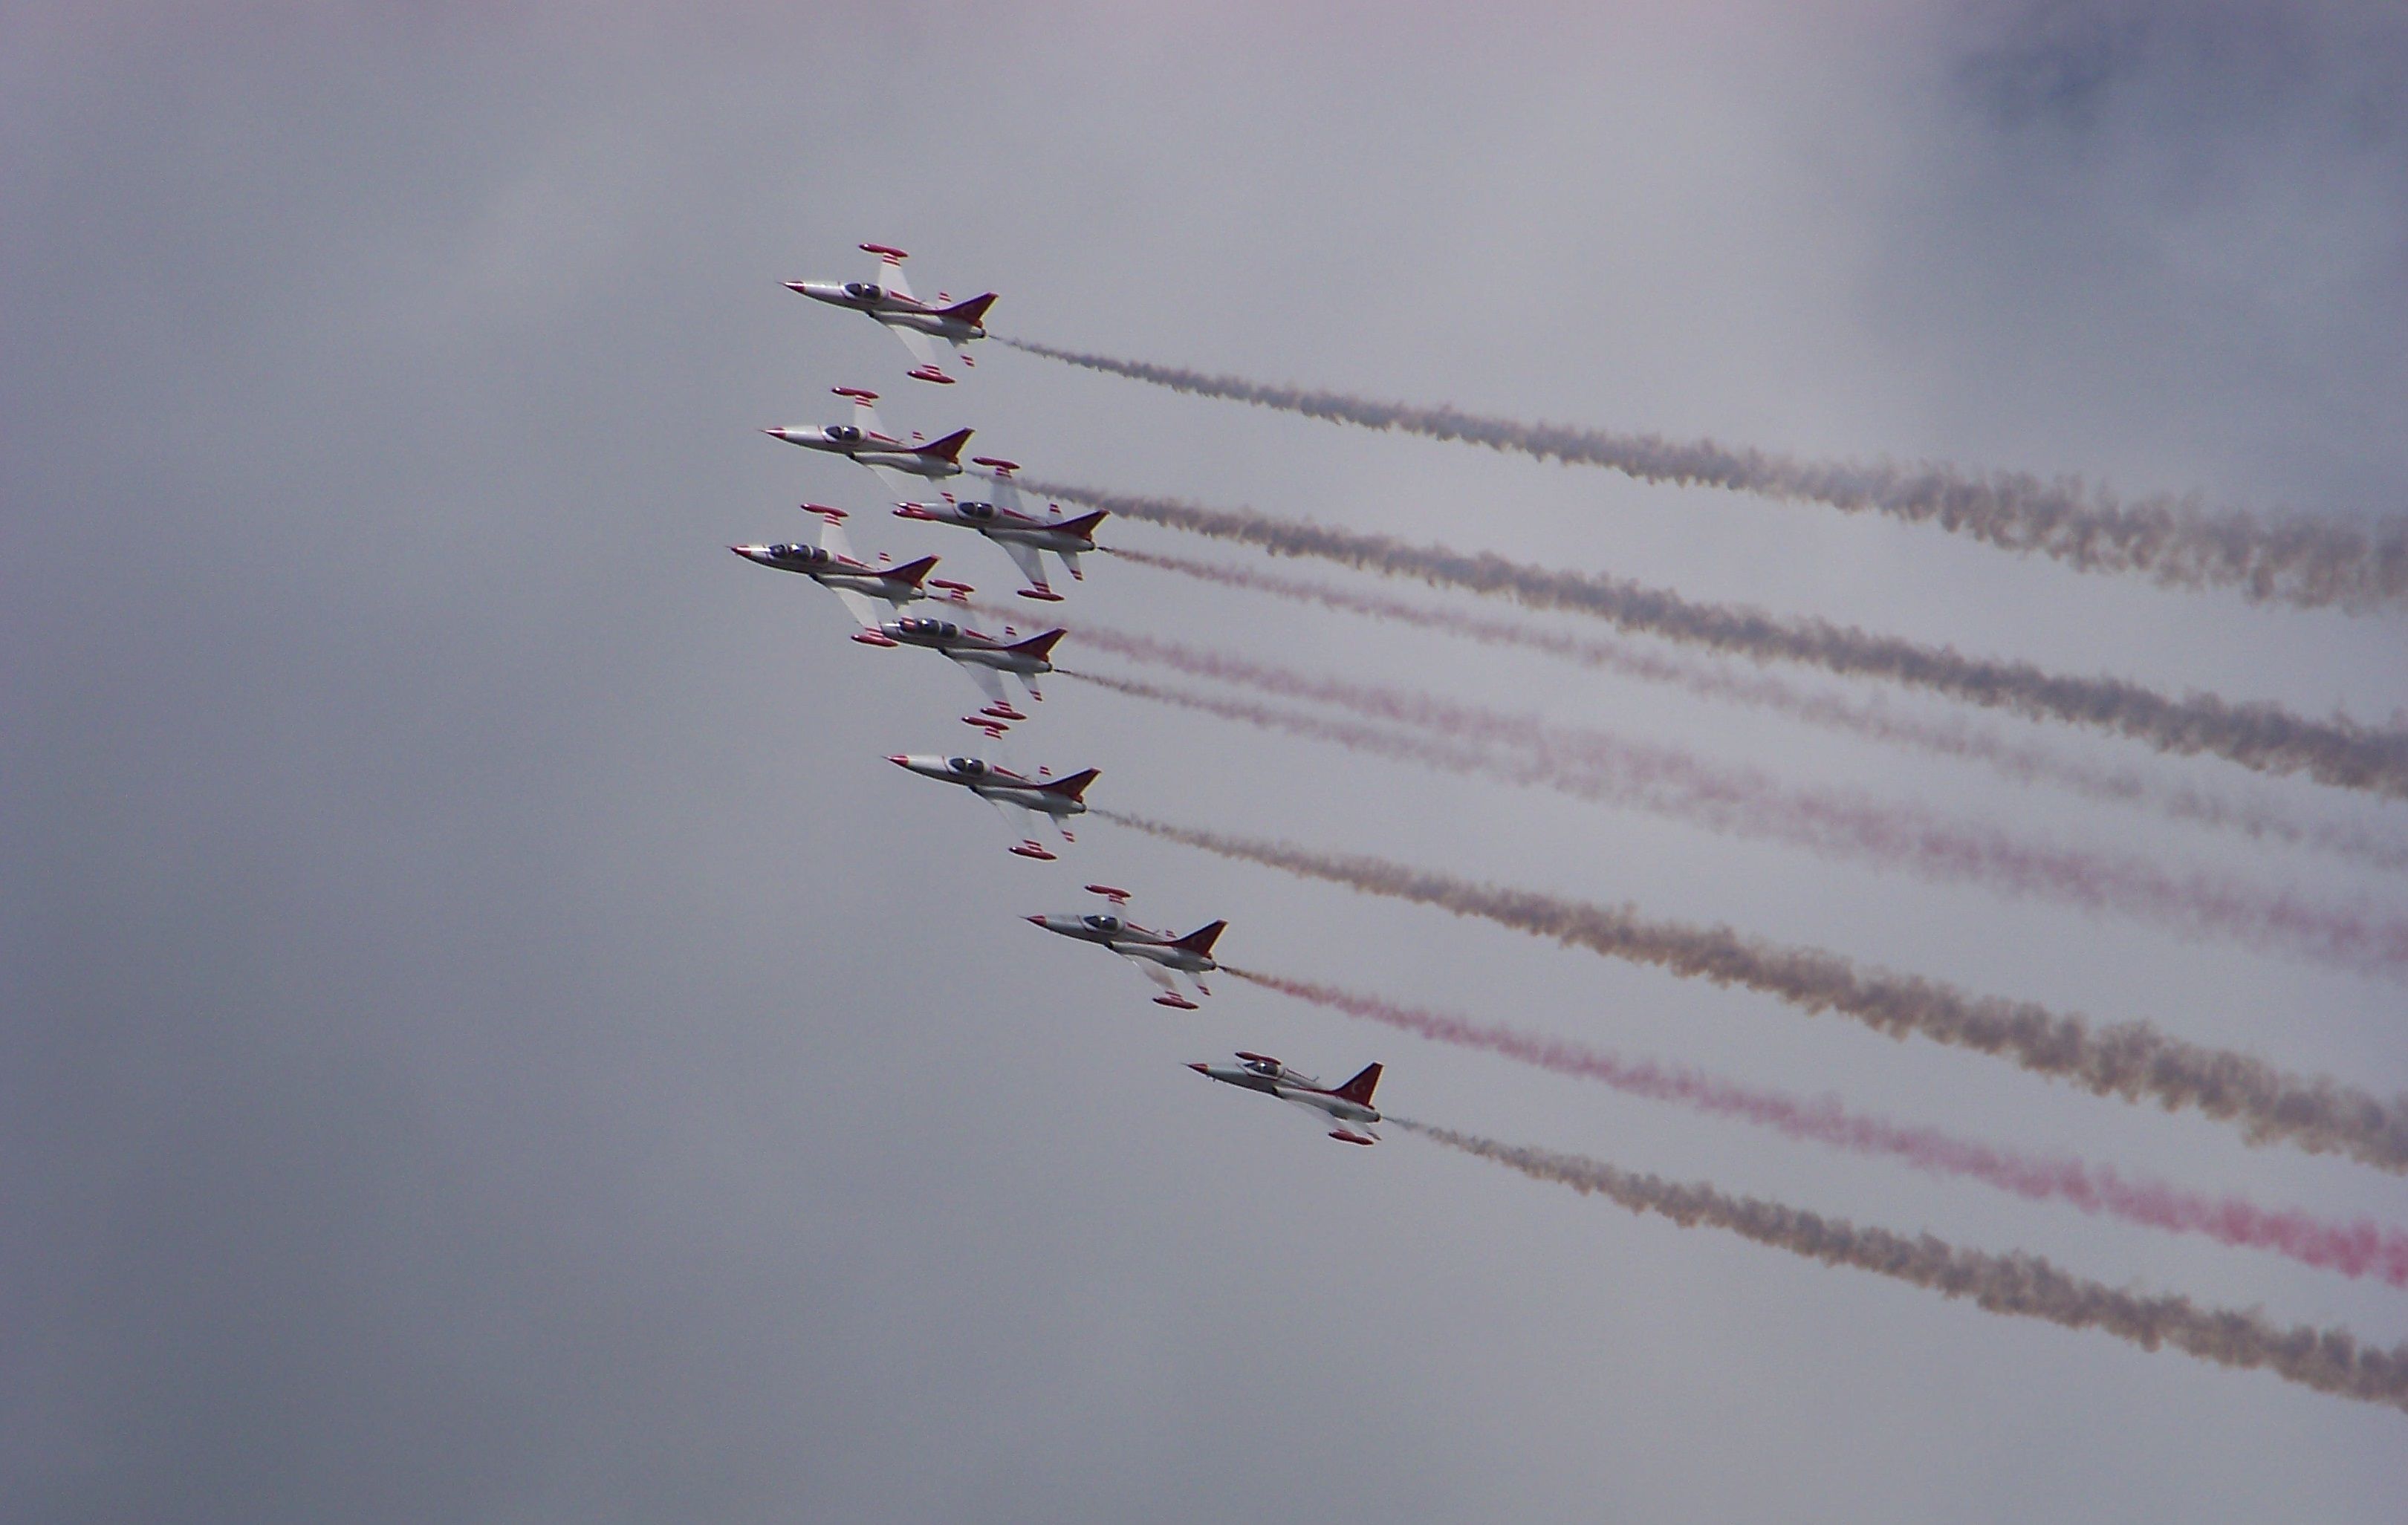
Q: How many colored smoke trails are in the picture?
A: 4